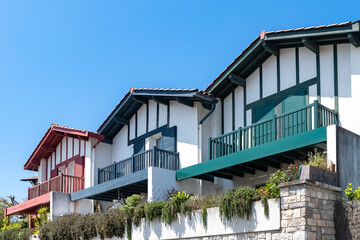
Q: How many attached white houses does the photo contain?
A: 3